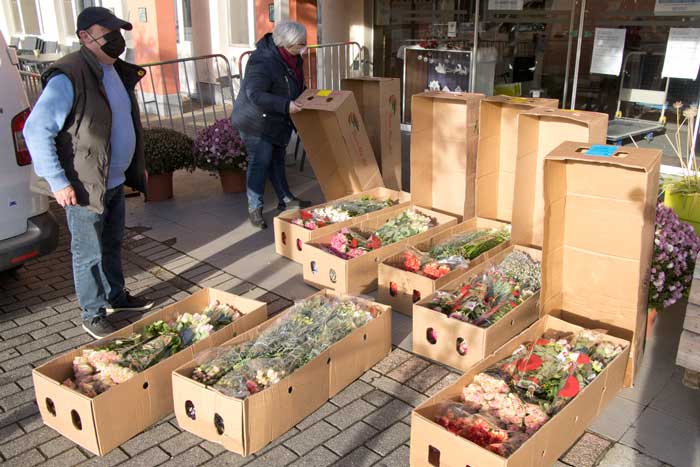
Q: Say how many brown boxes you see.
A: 13